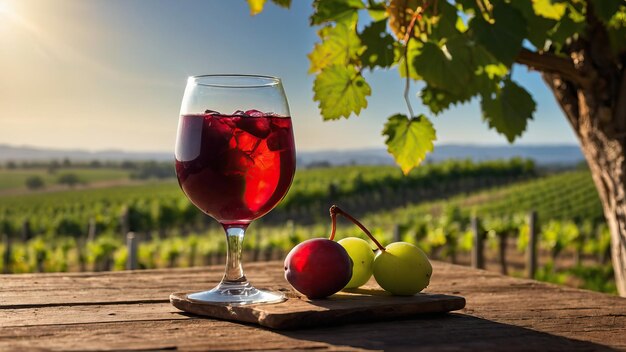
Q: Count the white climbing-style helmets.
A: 0